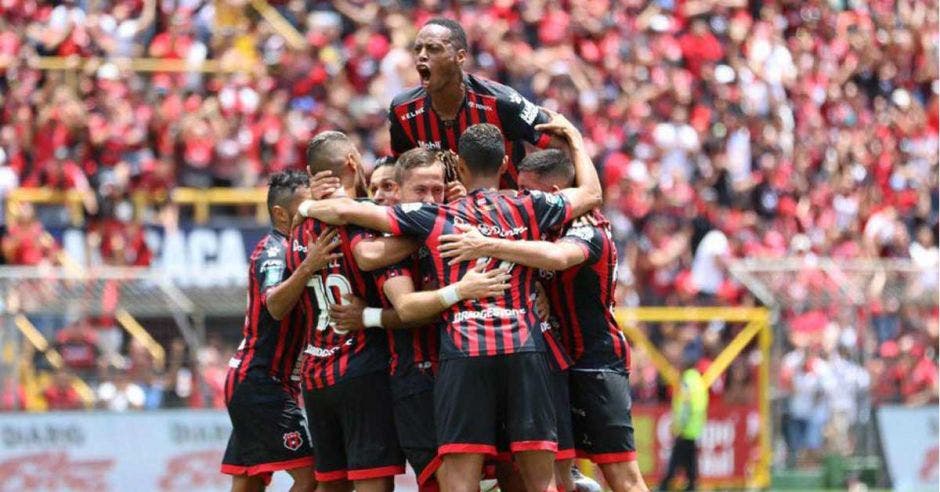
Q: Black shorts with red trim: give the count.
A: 6